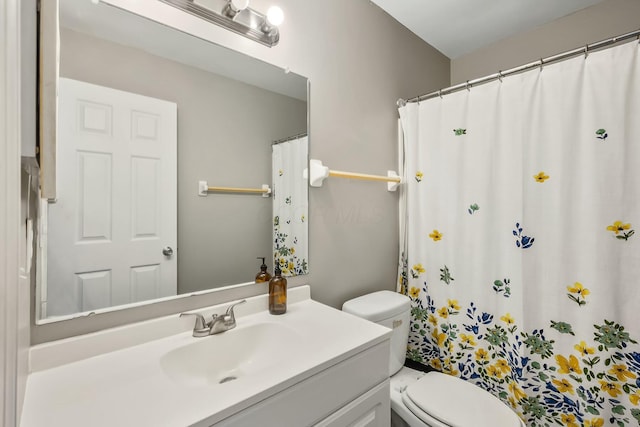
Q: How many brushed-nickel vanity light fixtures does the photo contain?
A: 1